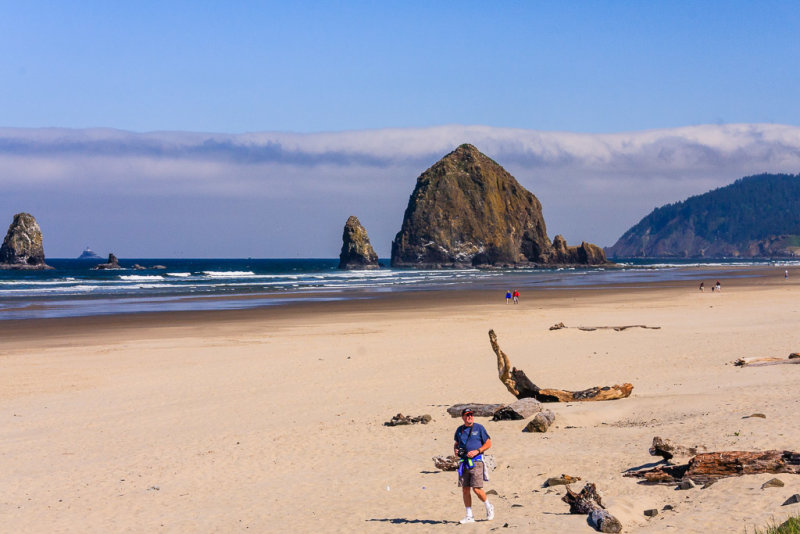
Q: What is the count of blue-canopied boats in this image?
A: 0